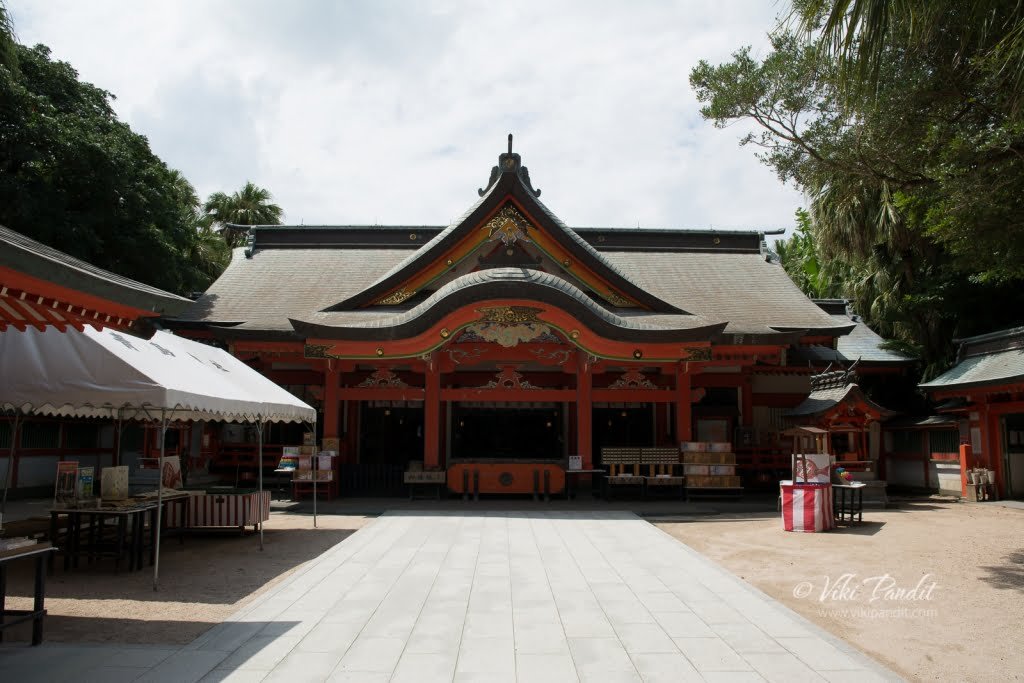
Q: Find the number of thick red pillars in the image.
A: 4